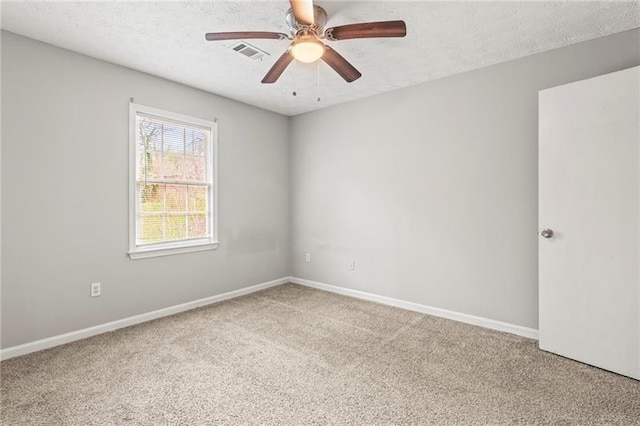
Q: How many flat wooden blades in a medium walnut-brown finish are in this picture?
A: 5